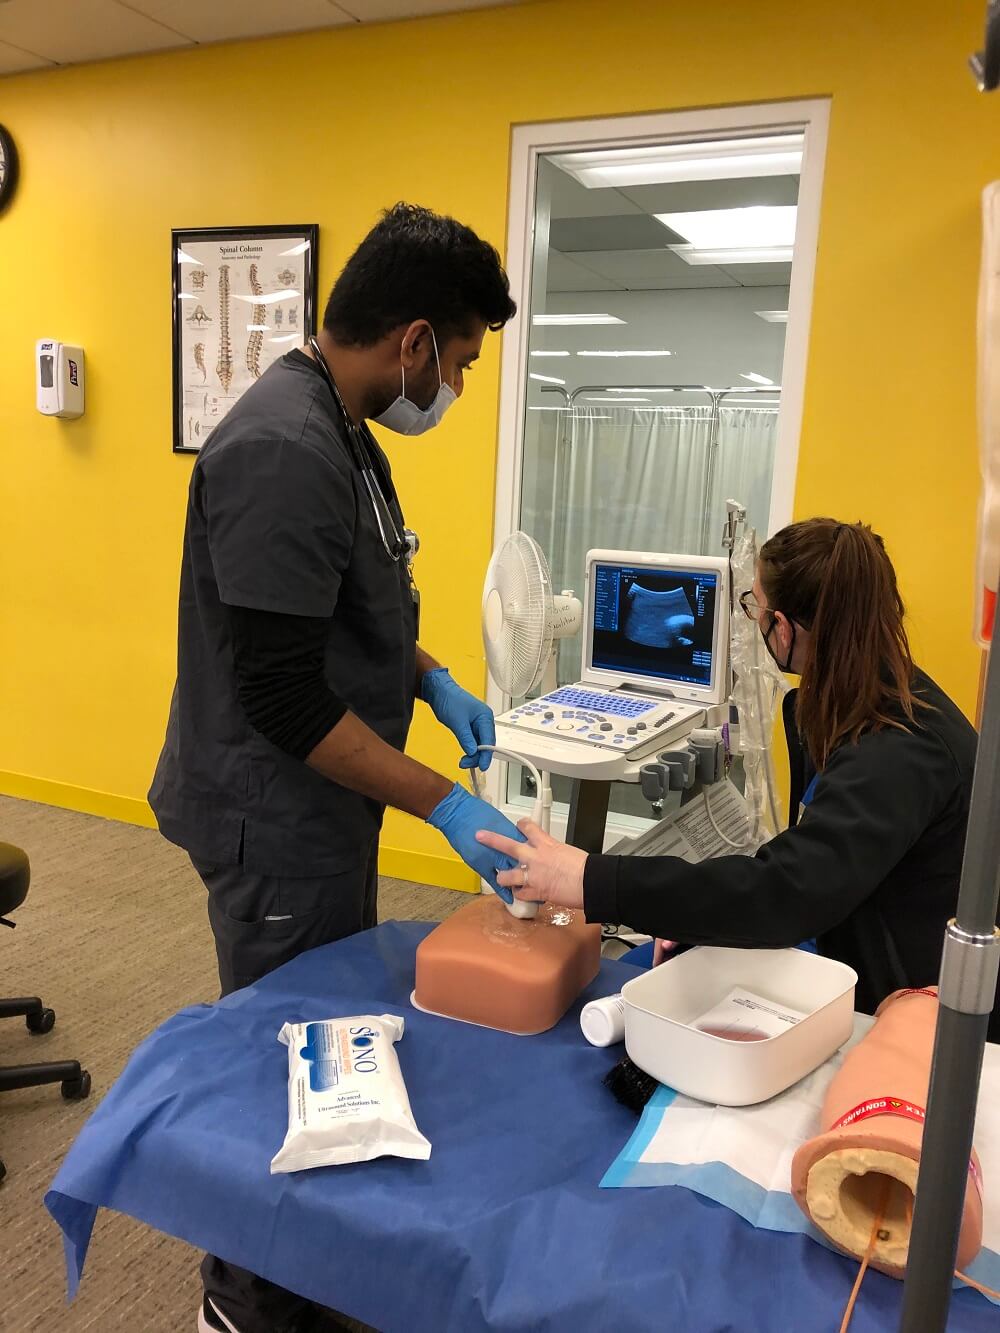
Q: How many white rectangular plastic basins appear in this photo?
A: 1